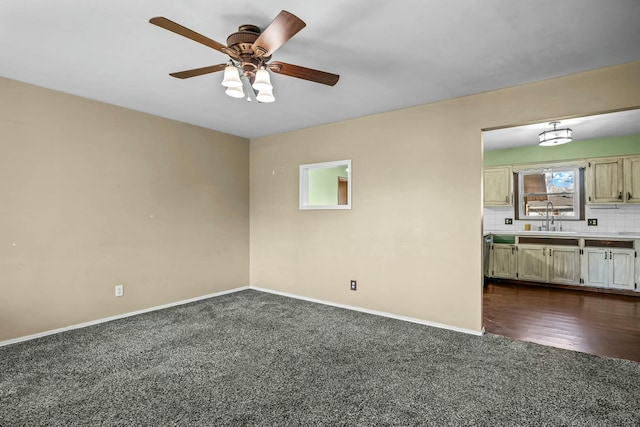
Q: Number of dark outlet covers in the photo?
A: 3